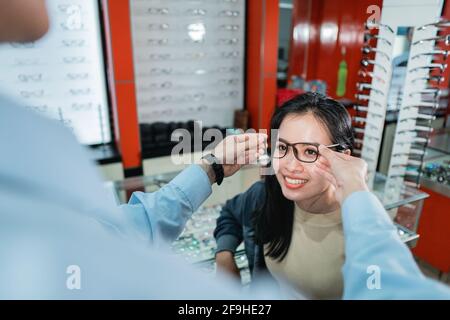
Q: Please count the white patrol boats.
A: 0